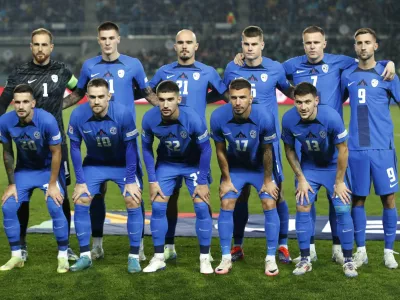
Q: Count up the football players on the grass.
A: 11